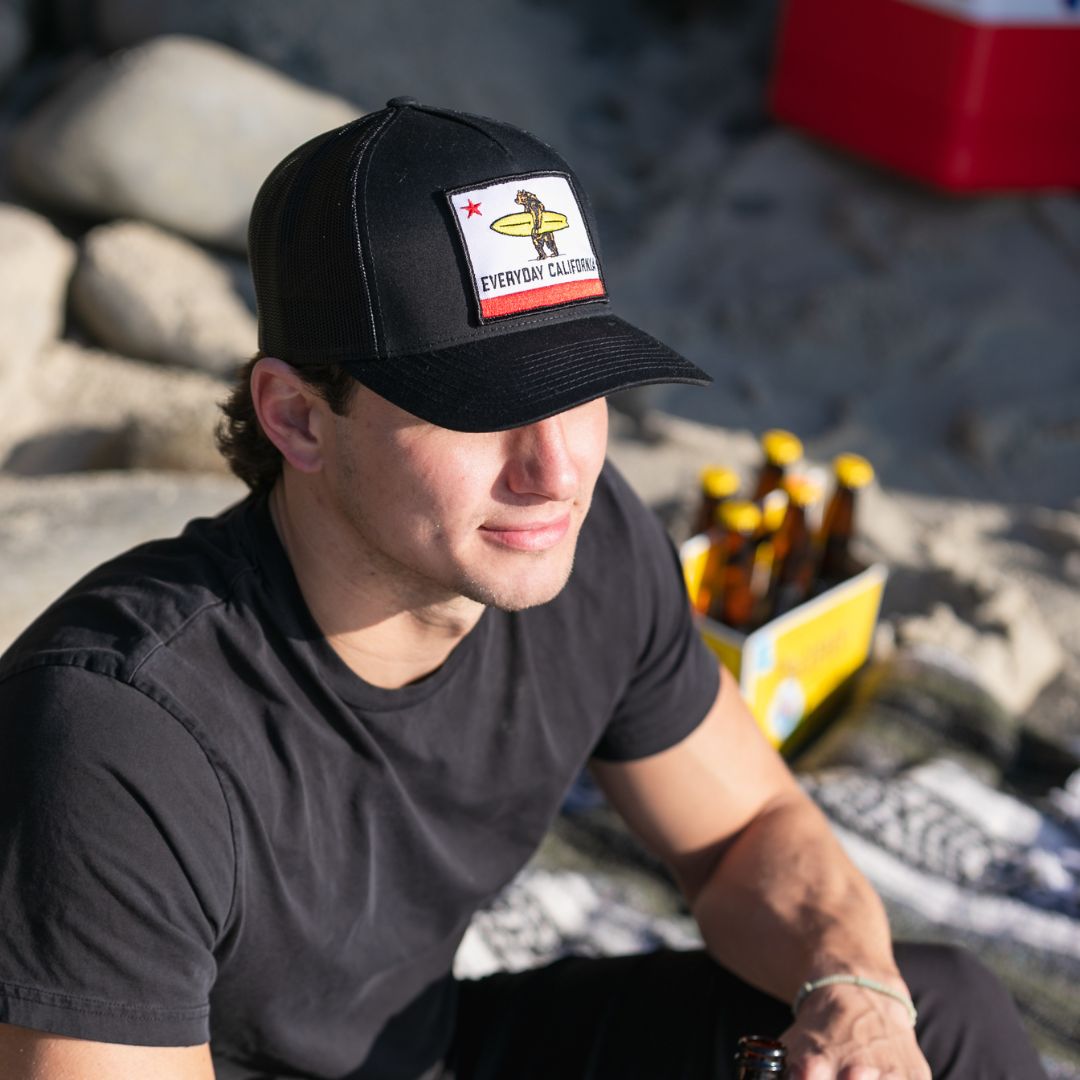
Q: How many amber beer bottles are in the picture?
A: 6